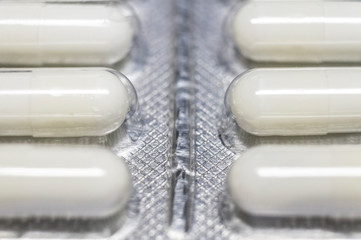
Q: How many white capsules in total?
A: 6